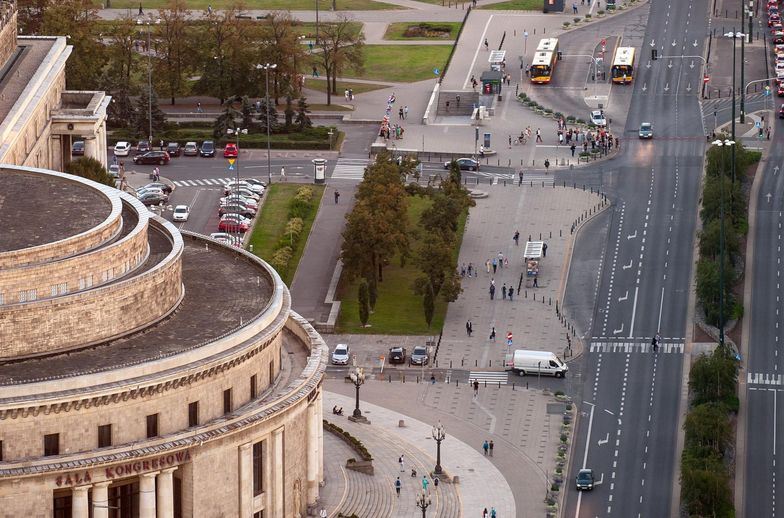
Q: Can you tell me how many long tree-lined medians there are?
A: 1